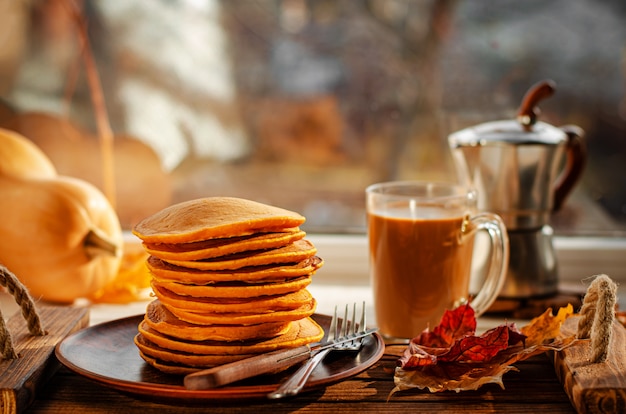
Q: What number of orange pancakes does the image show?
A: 11